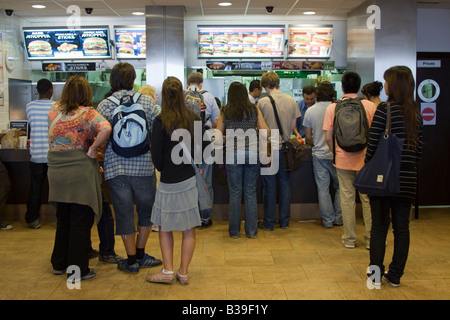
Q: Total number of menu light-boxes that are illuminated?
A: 4